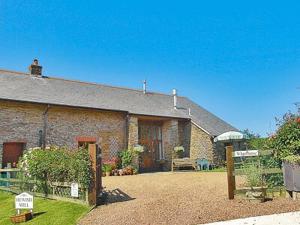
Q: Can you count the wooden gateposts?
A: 2